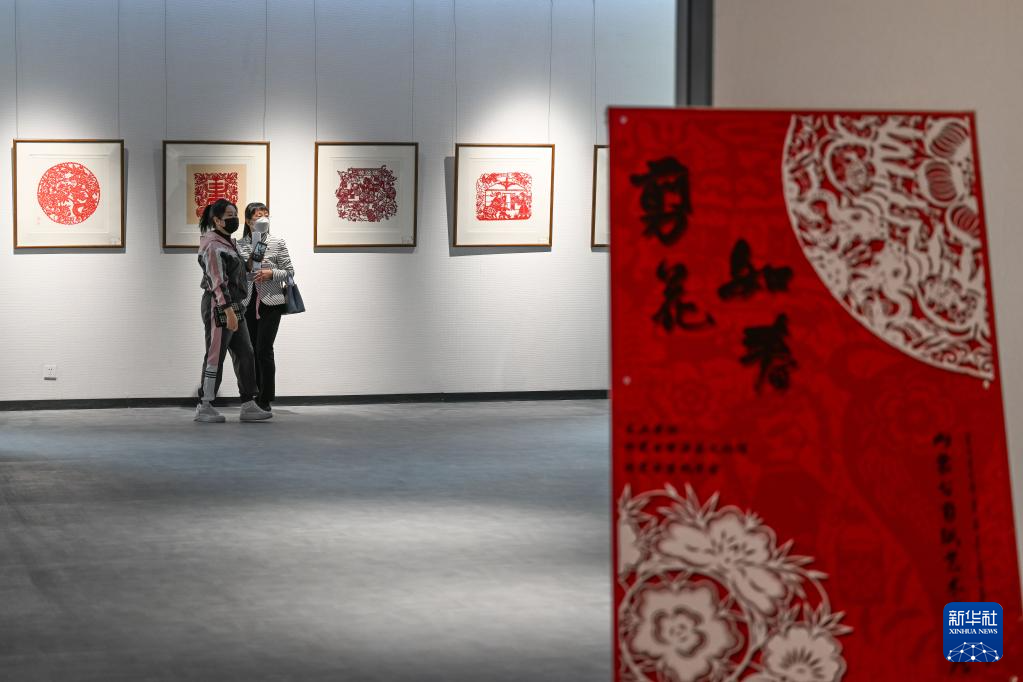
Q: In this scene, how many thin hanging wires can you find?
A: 9